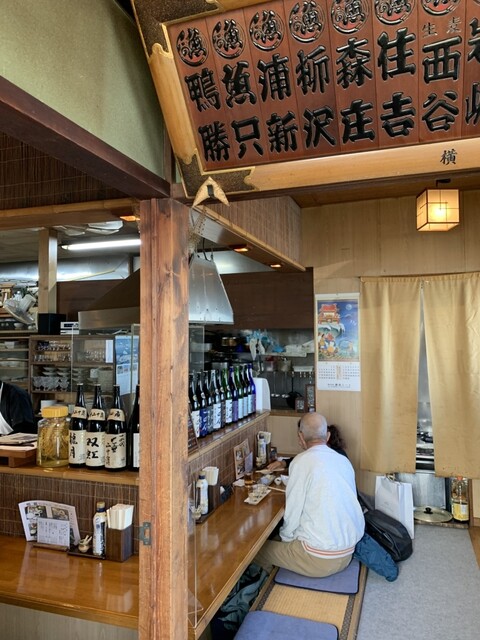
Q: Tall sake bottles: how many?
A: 15